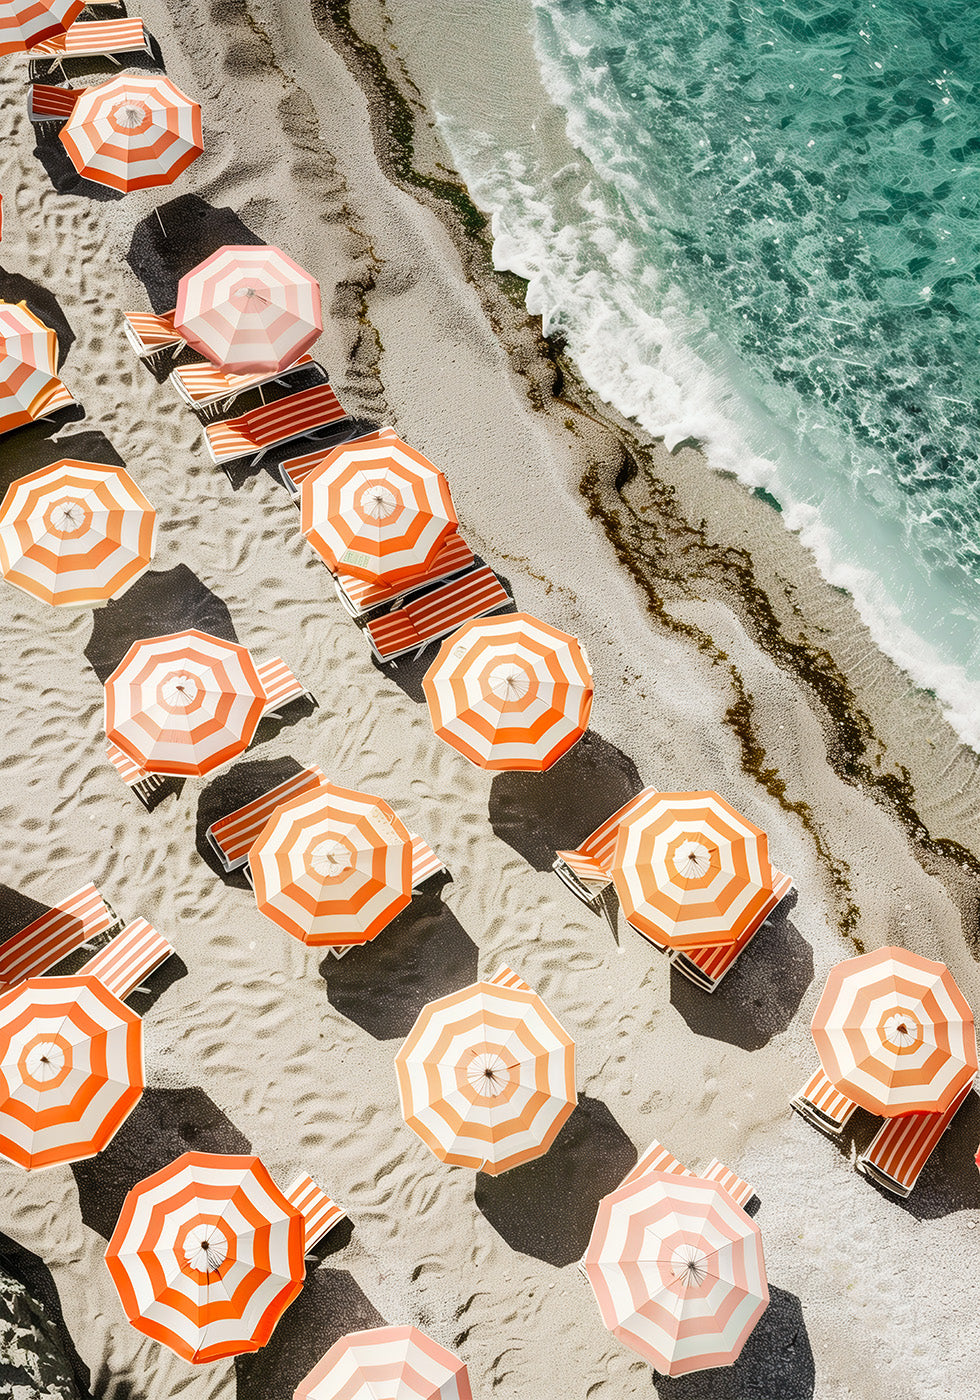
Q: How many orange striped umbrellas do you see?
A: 13